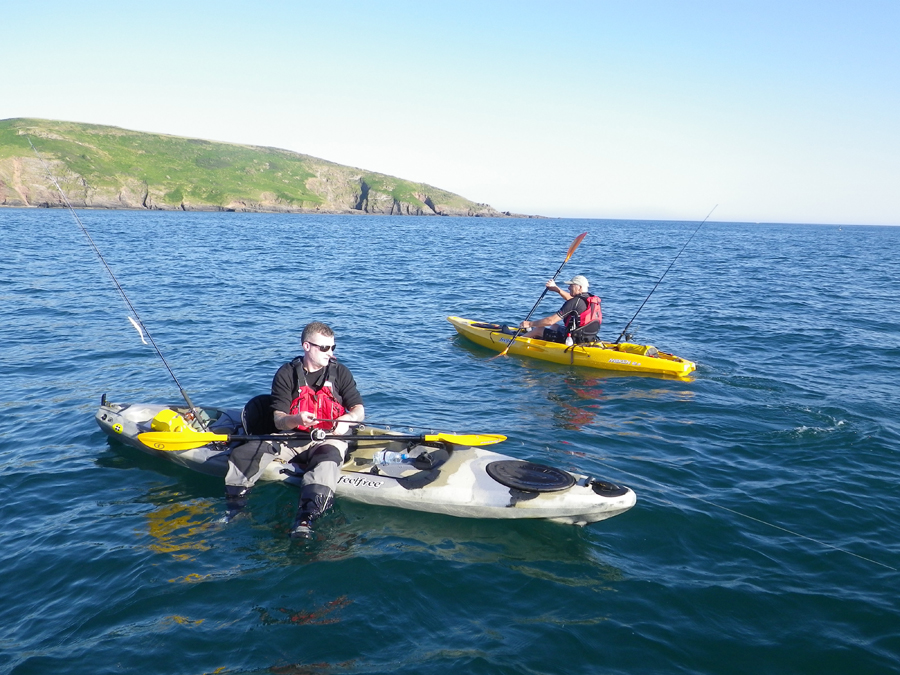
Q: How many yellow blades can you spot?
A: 2